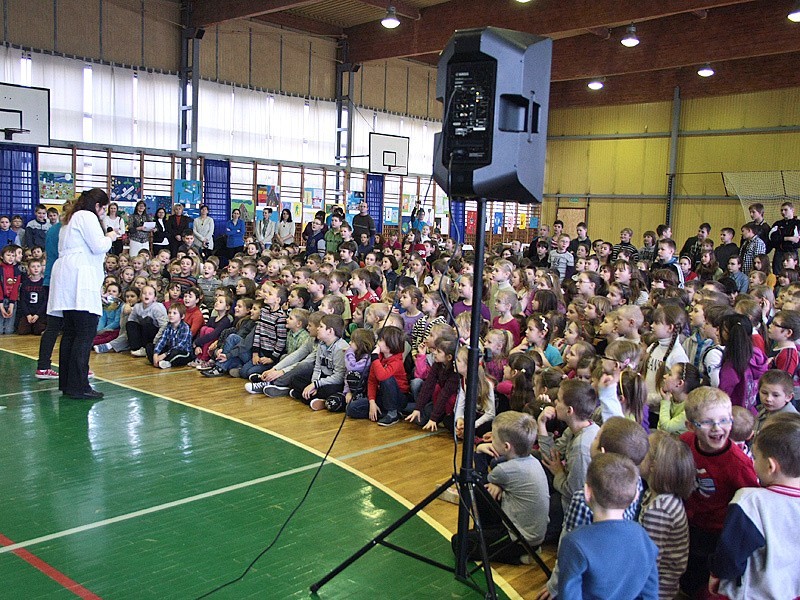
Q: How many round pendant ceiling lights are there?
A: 6